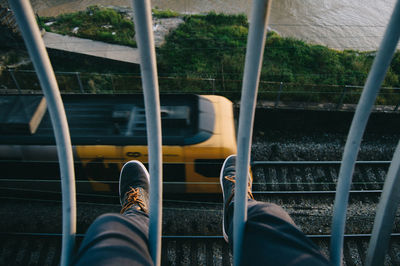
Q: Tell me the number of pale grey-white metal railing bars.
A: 5